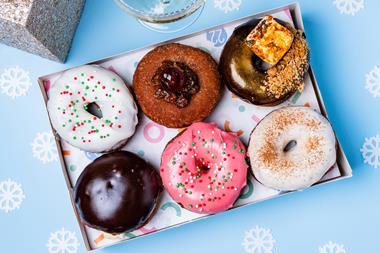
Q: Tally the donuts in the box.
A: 6